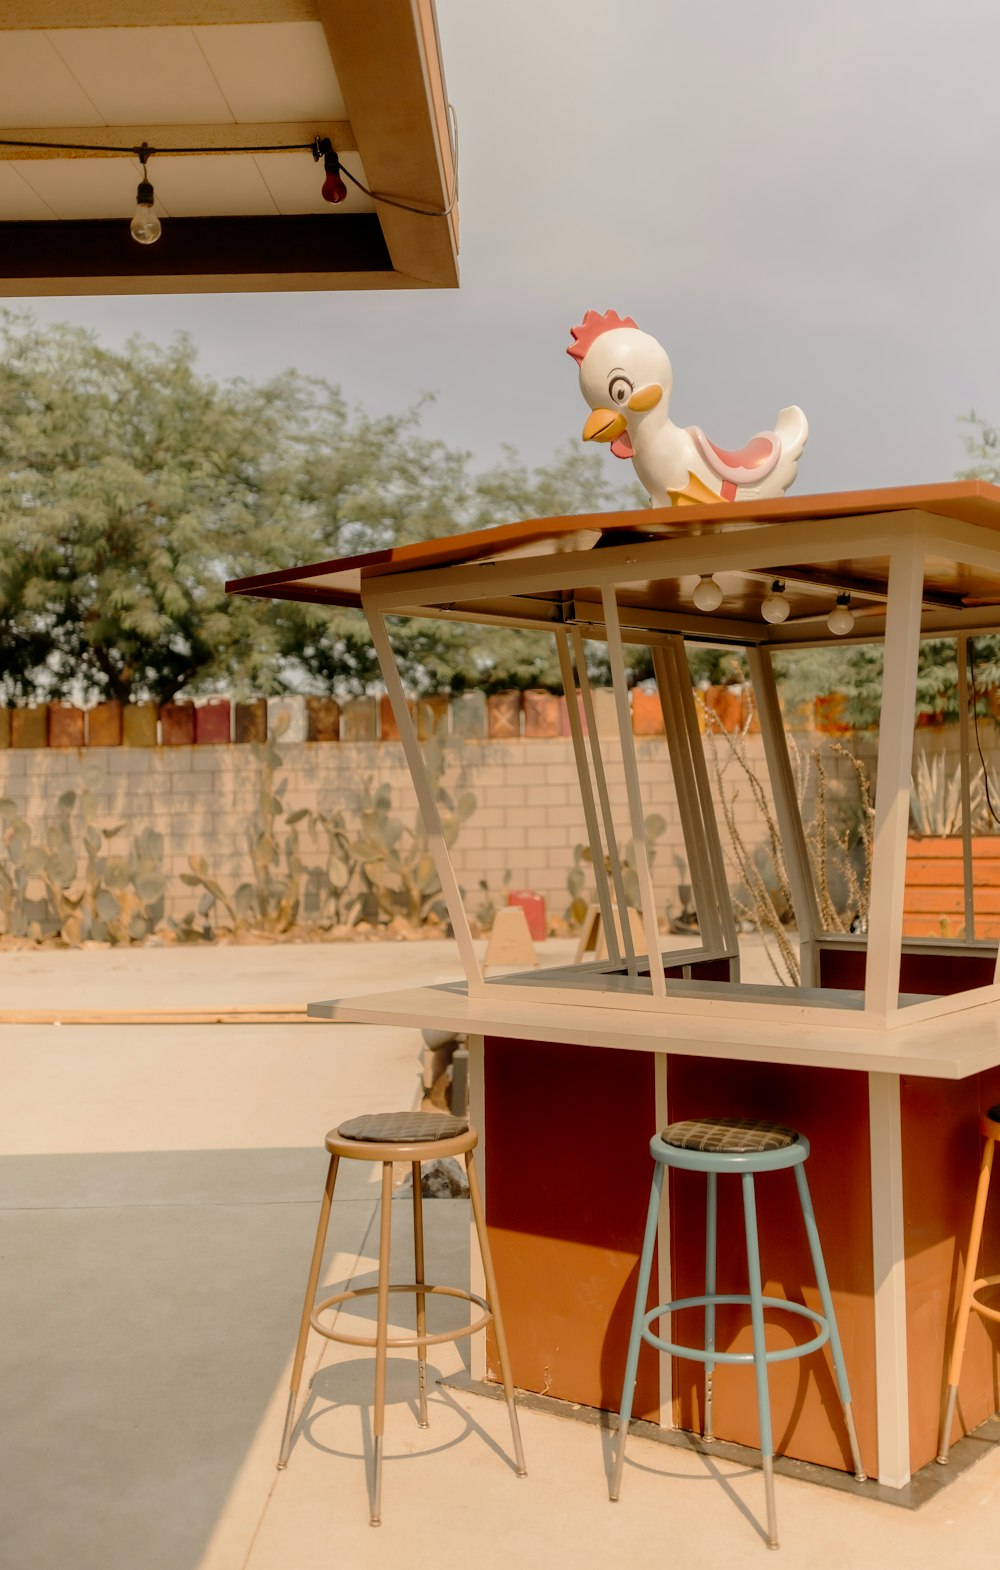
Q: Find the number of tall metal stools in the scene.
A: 3